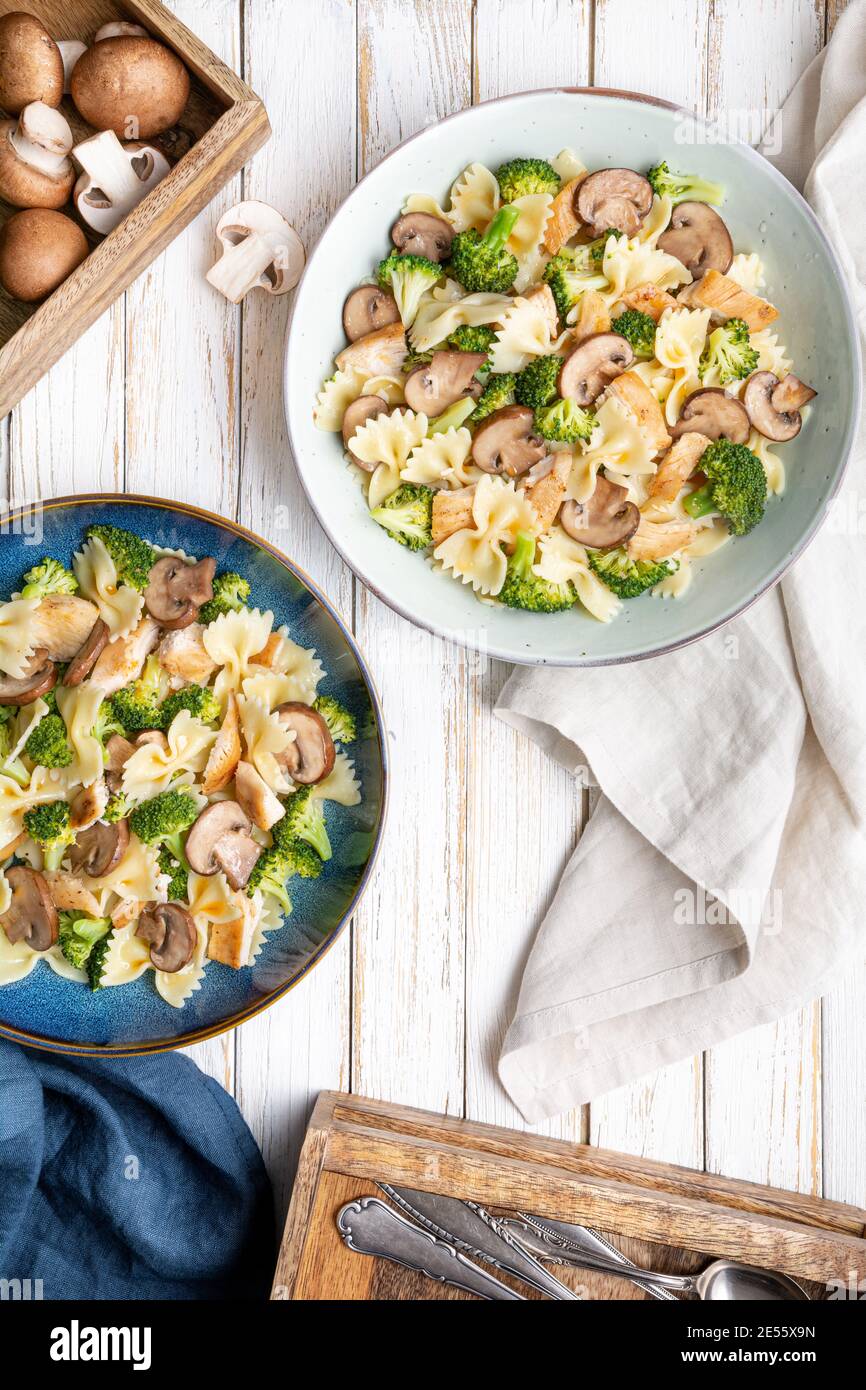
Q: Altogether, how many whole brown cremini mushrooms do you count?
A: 4